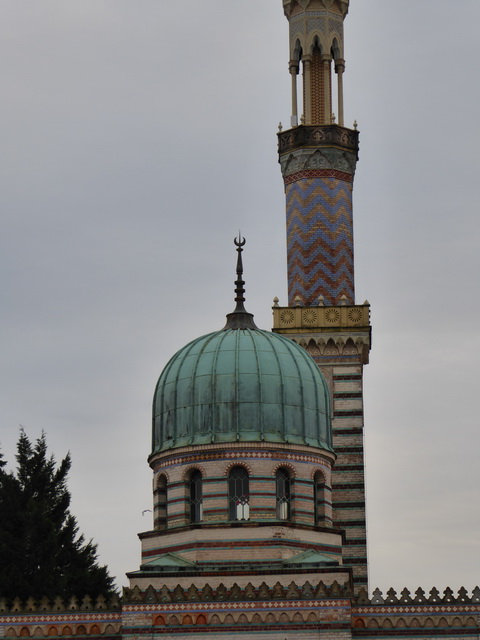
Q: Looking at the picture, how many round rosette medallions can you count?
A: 4